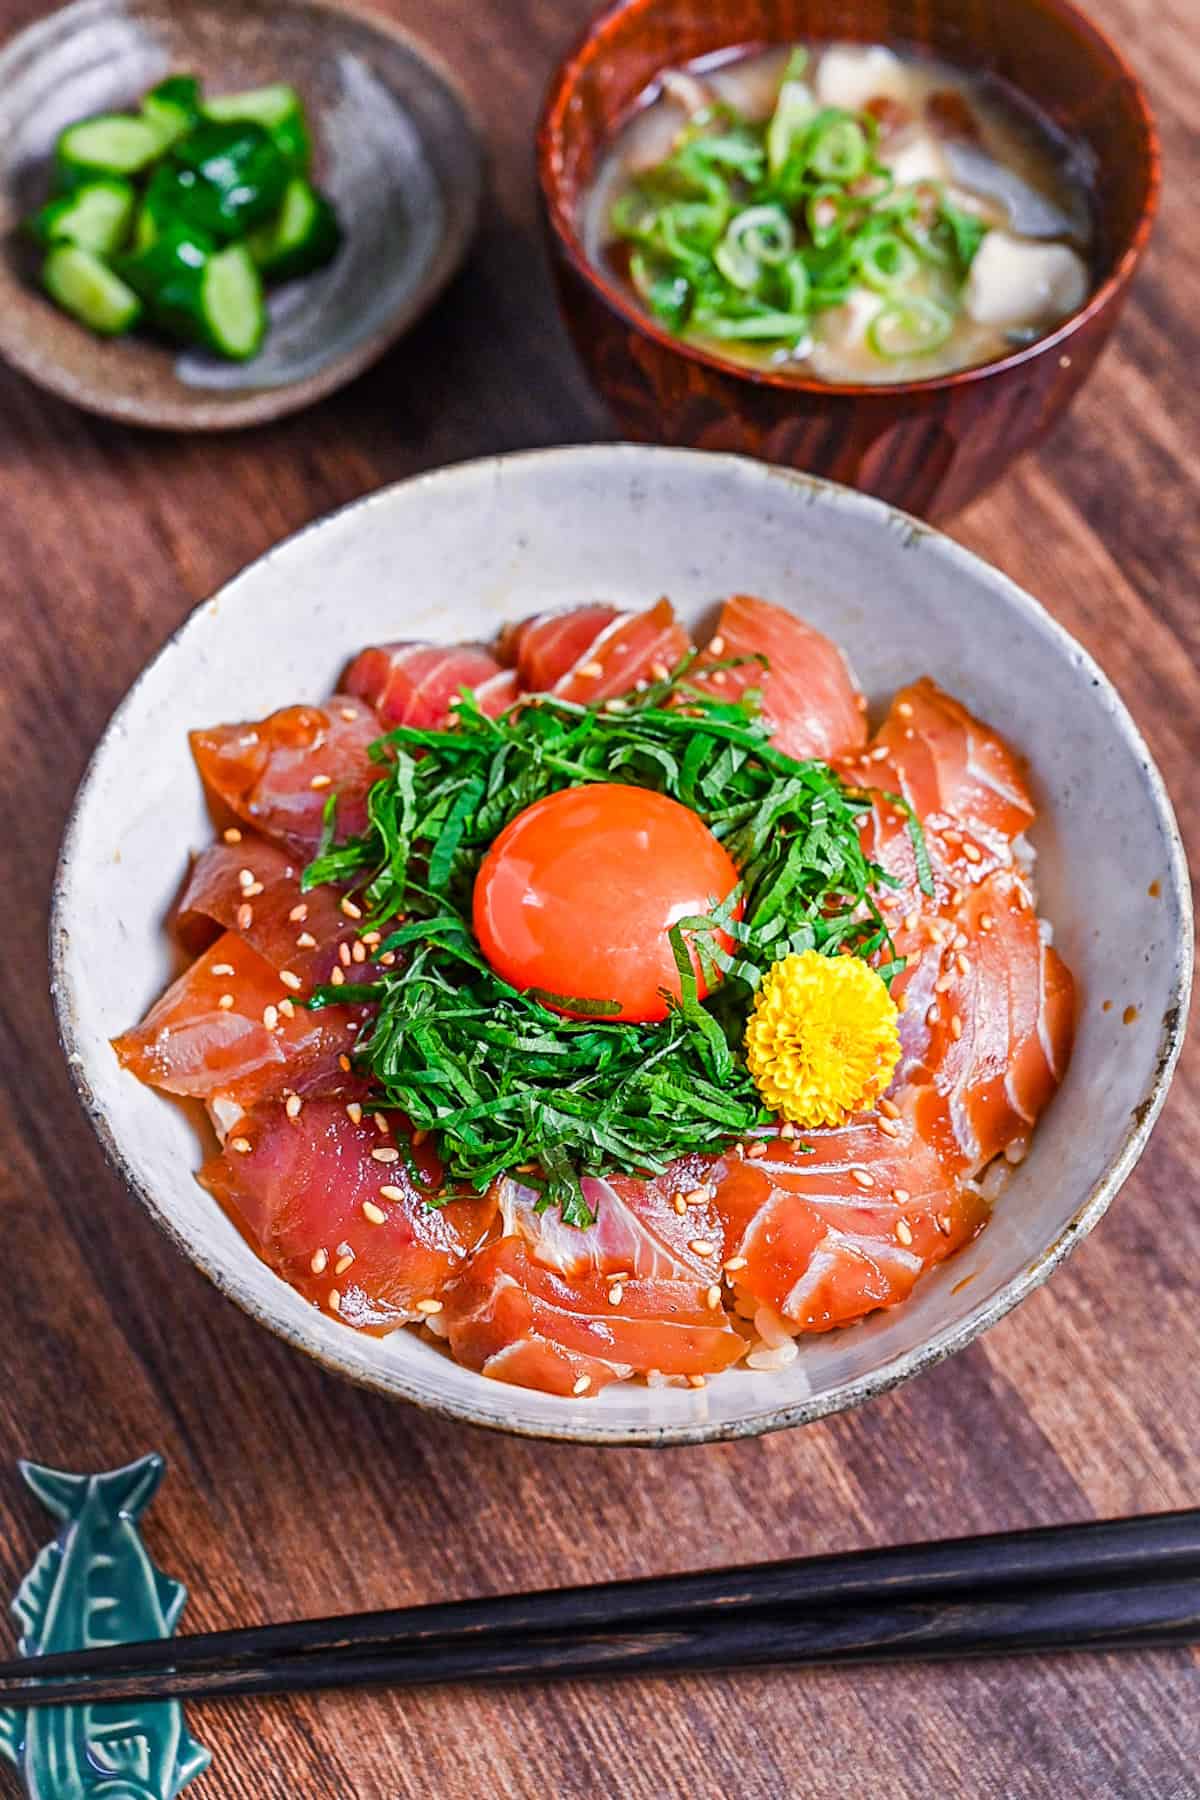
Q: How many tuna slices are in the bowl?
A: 11